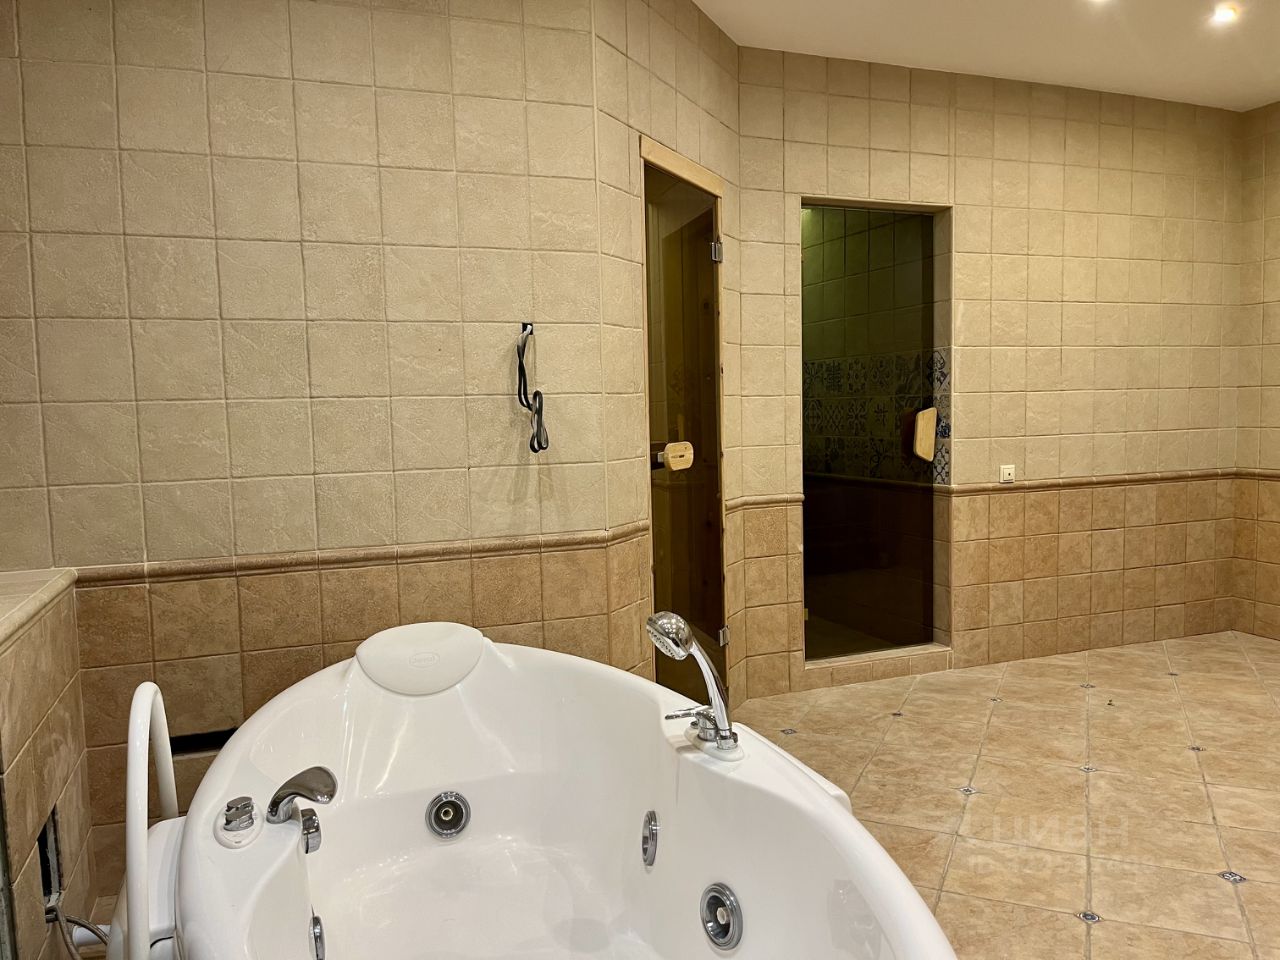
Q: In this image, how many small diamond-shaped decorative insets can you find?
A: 10